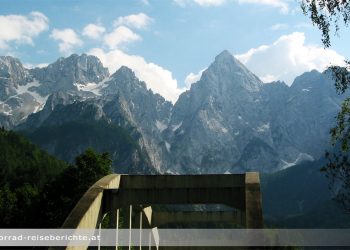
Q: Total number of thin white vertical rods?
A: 5